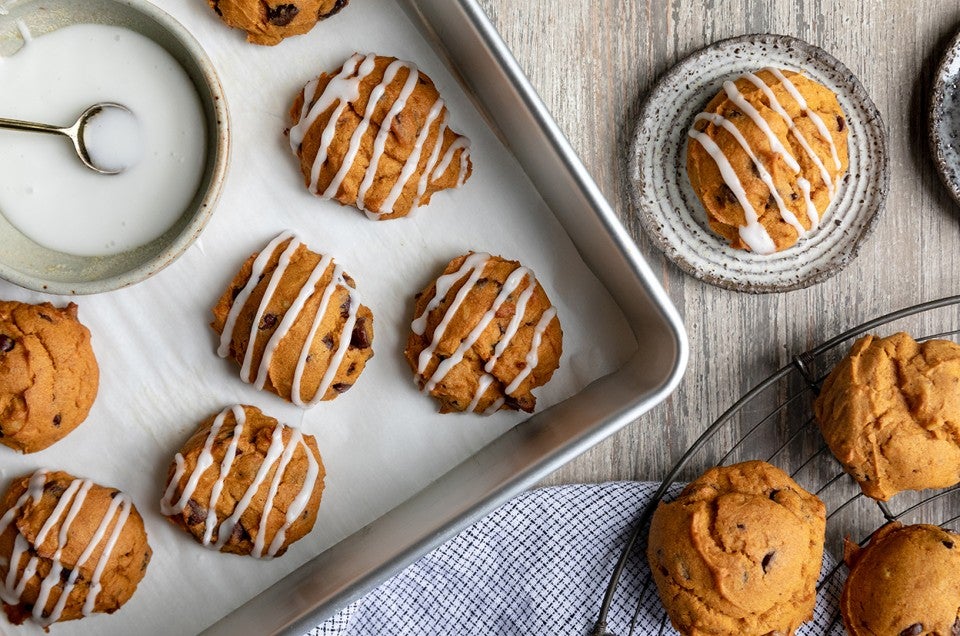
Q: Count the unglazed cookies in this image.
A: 5